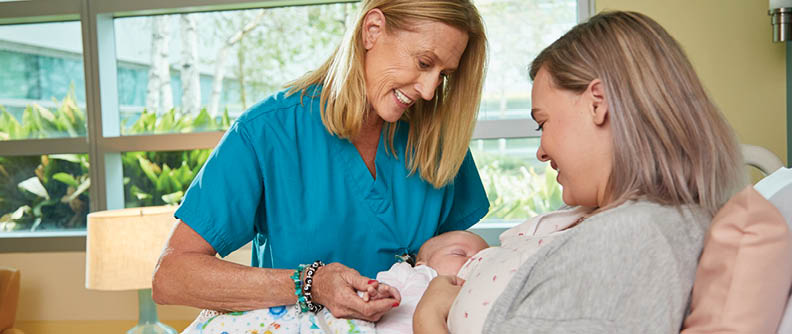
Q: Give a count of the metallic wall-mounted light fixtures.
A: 1